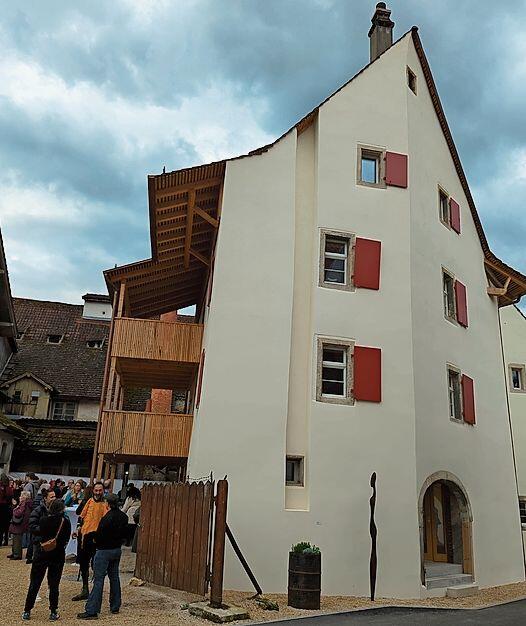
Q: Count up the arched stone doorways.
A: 1